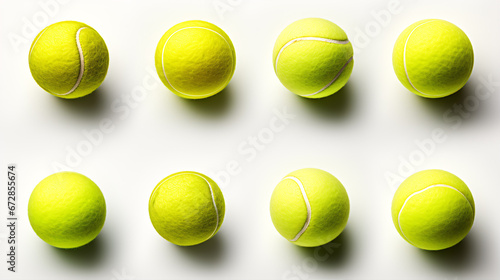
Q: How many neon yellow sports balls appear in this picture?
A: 8